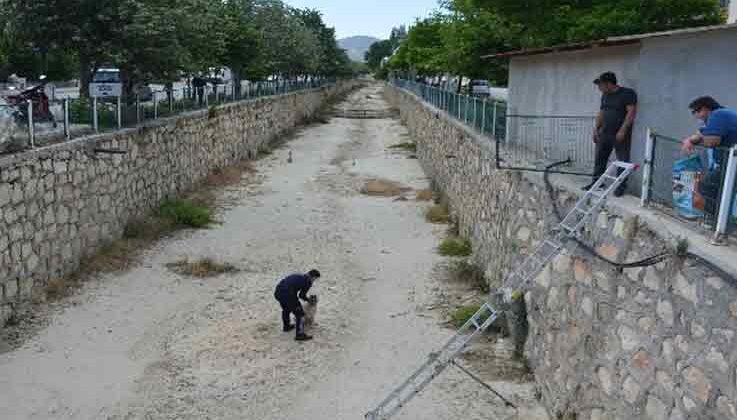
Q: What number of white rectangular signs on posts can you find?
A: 1